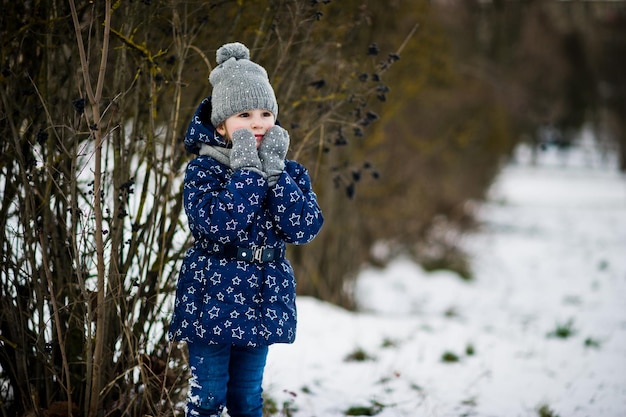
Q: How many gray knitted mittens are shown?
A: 2